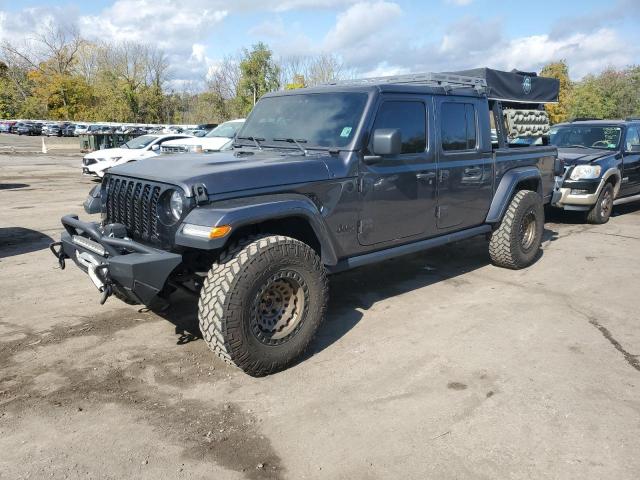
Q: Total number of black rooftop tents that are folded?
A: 1